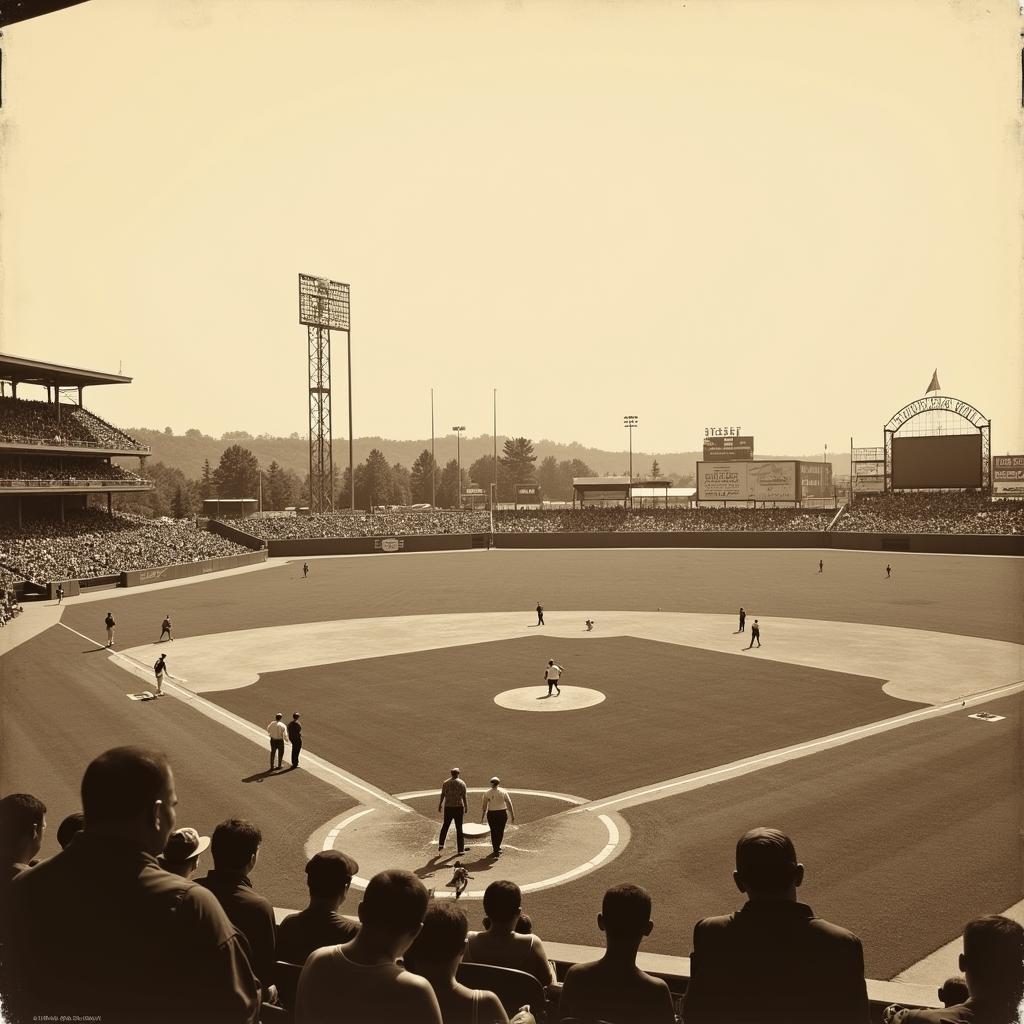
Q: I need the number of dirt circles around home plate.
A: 1